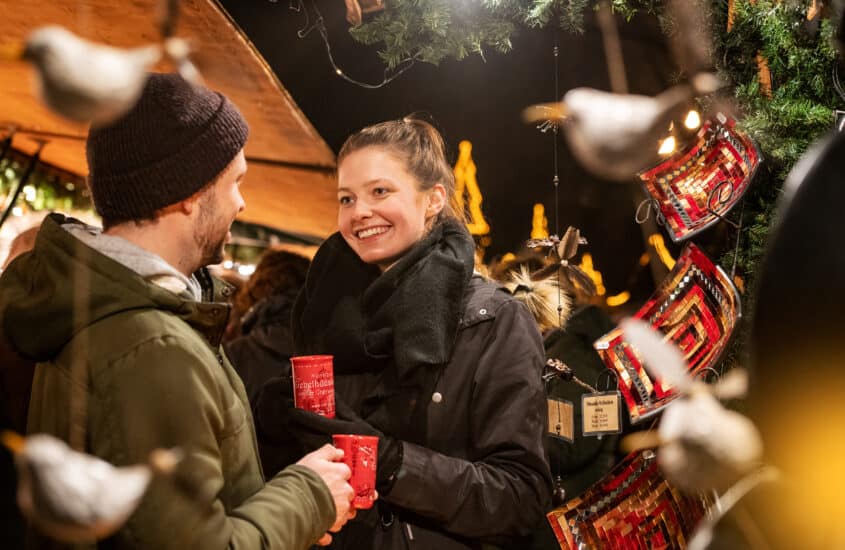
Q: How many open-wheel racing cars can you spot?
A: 0